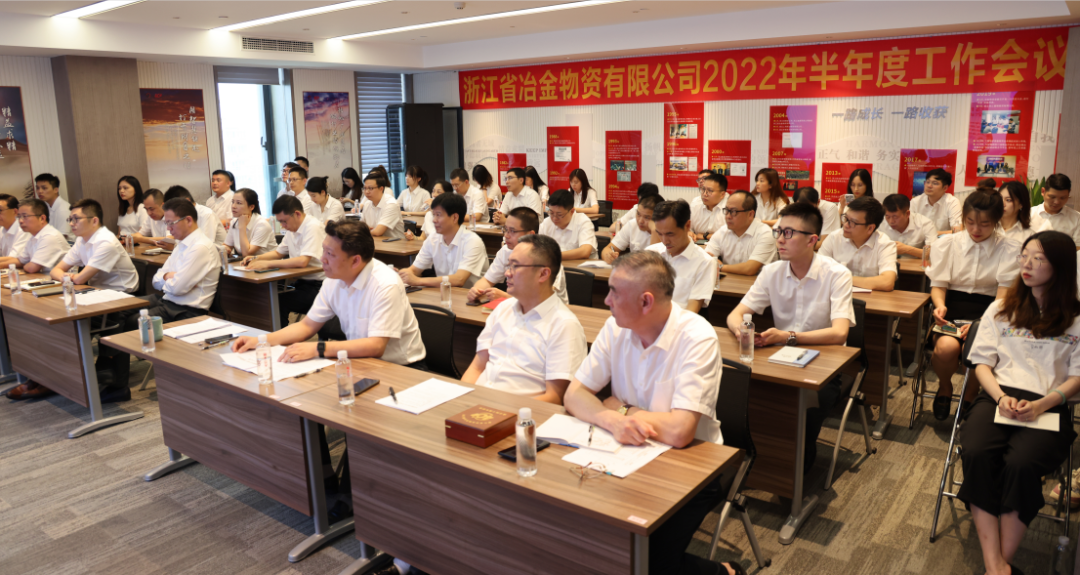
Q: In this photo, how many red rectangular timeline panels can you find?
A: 9